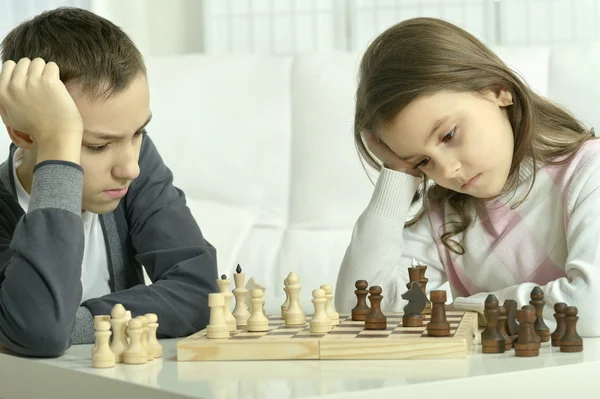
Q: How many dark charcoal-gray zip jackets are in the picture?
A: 1